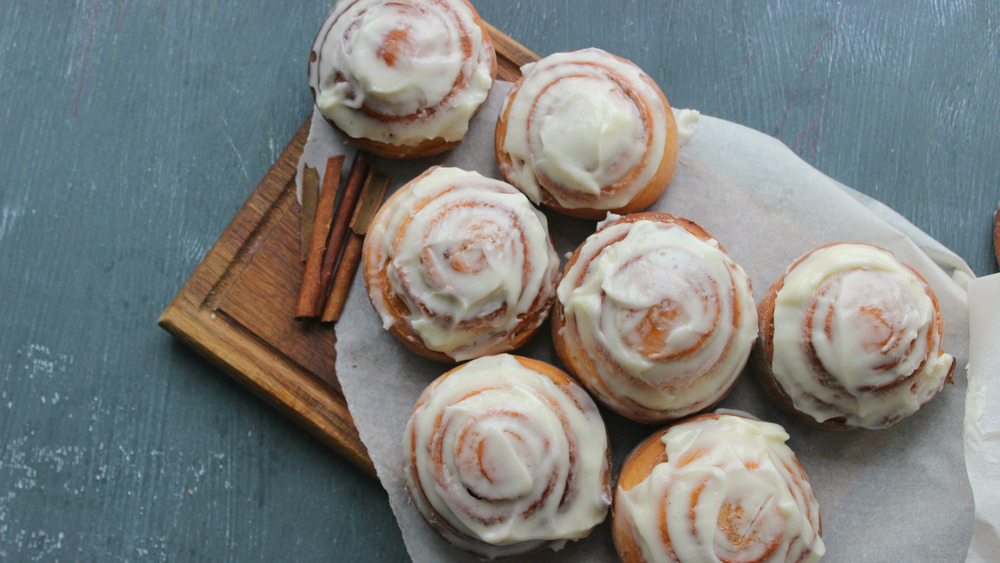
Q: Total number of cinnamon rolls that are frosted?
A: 7